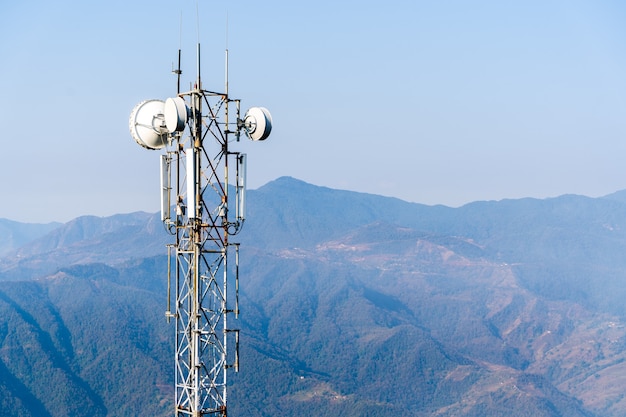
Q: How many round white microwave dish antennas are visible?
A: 3